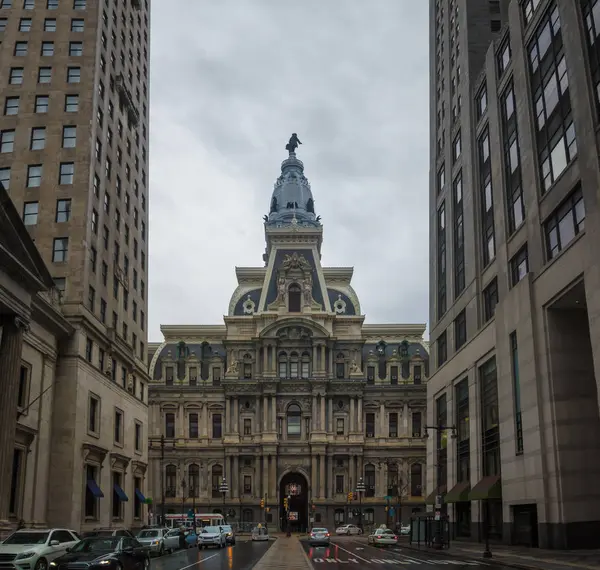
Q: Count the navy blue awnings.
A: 3